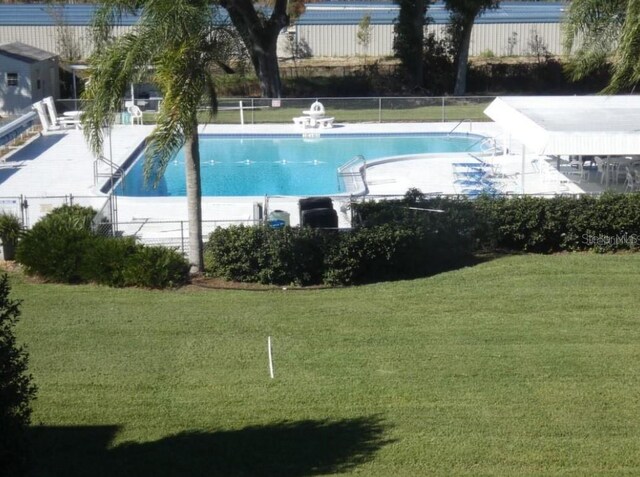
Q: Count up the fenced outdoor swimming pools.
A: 1